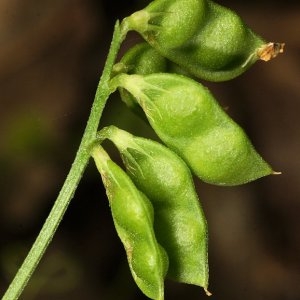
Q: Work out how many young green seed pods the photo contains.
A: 5